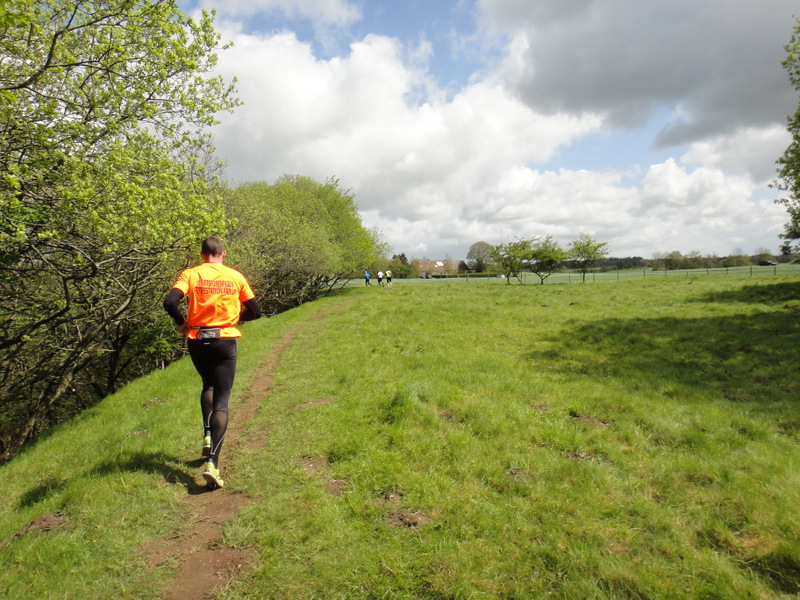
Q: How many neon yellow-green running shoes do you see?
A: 2